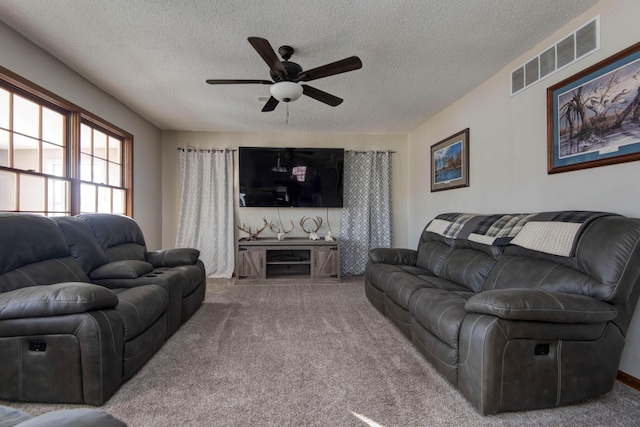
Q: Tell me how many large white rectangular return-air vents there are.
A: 1